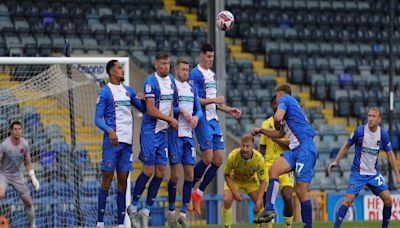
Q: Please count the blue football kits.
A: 6